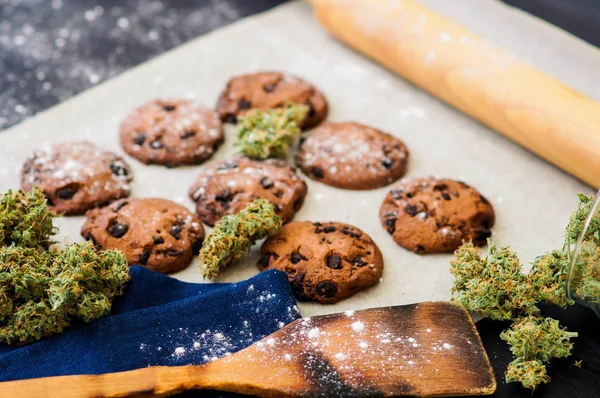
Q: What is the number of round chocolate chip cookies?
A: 8